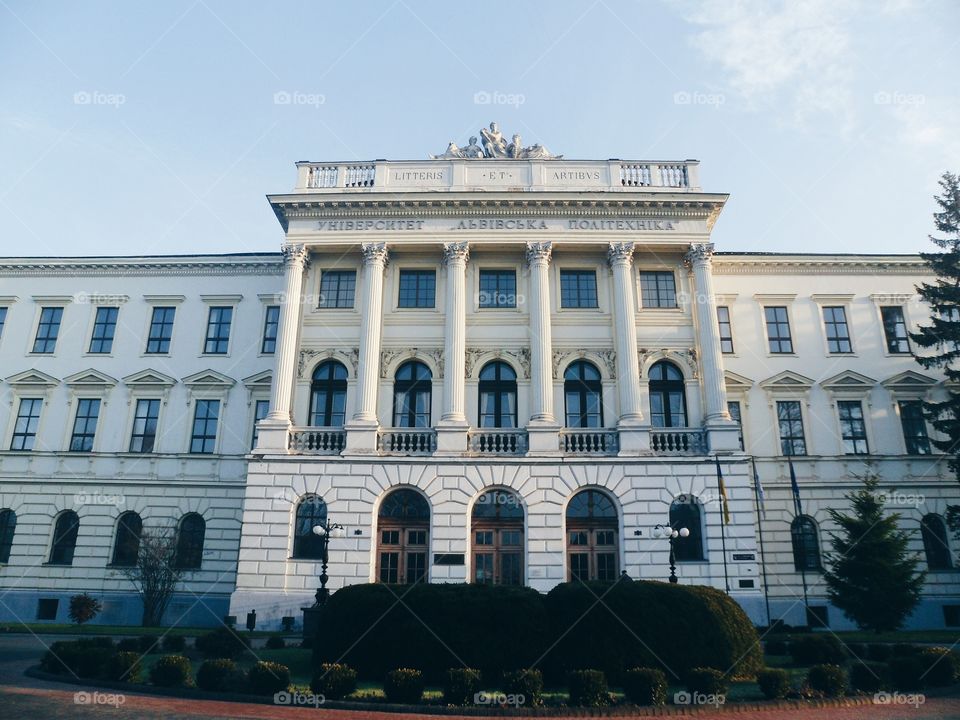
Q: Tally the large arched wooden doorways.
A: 3